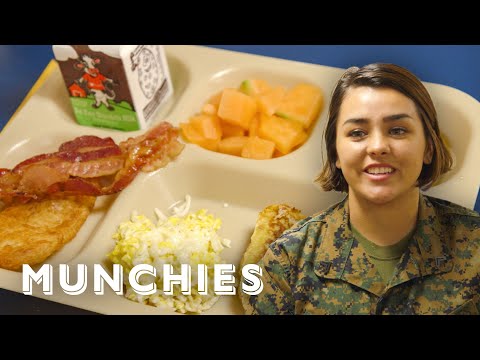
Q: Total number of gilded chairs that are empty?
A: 0